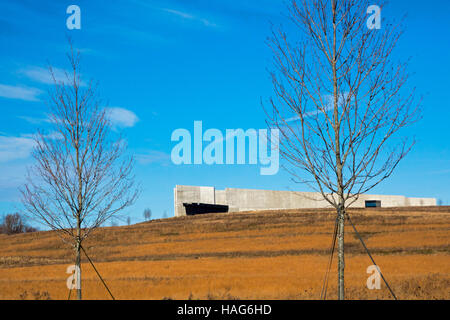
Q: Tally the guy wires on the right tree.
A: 3